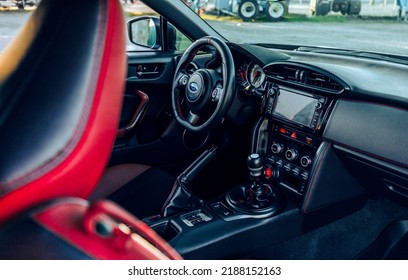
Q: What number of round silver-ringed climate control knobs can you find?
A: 3